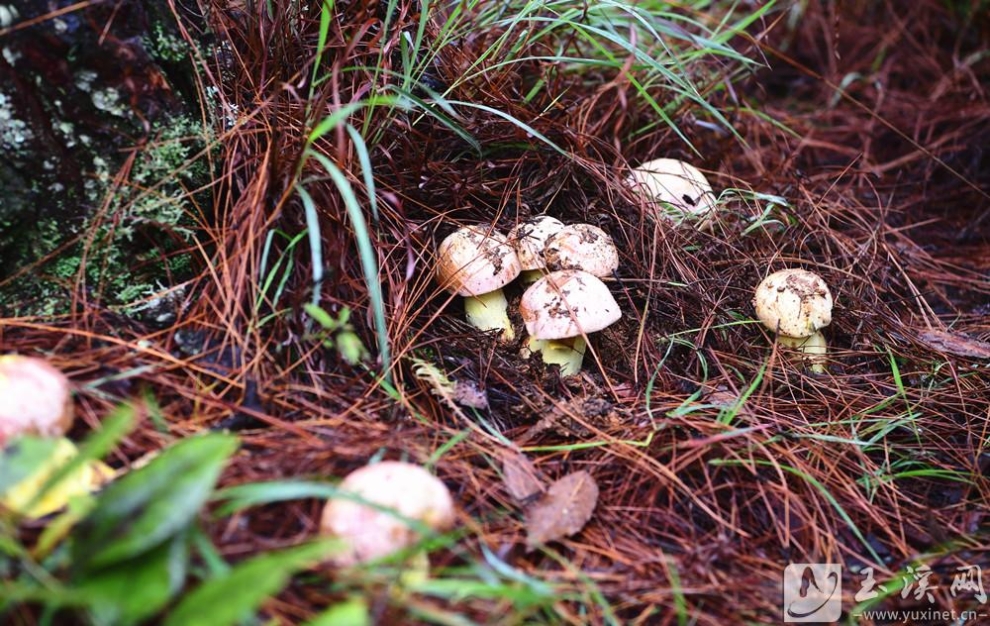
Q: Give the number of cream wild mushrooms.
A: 8